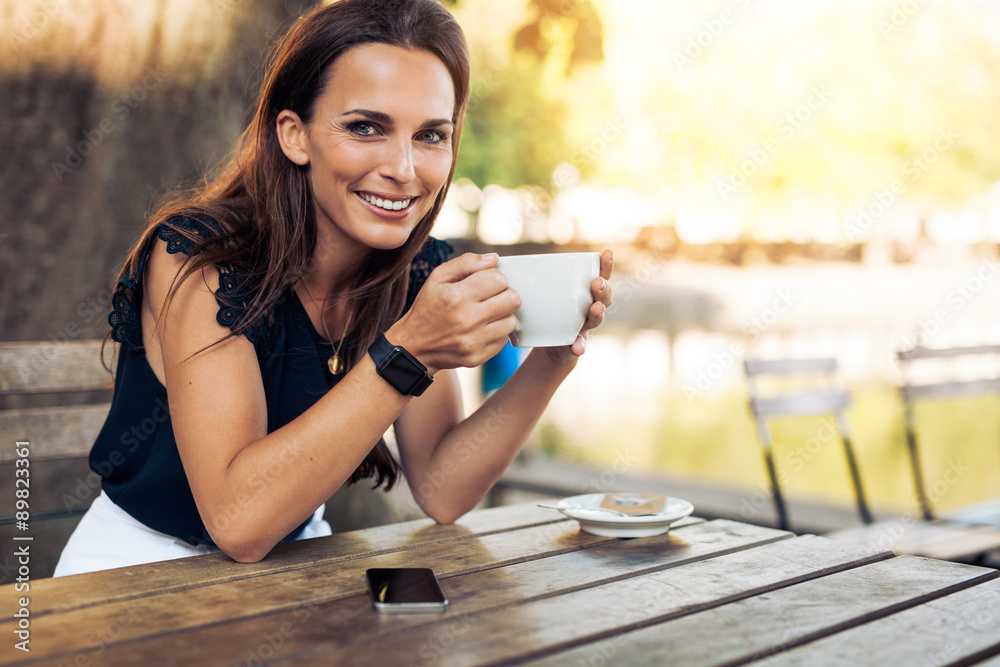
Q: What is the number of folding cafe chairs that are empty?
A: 2